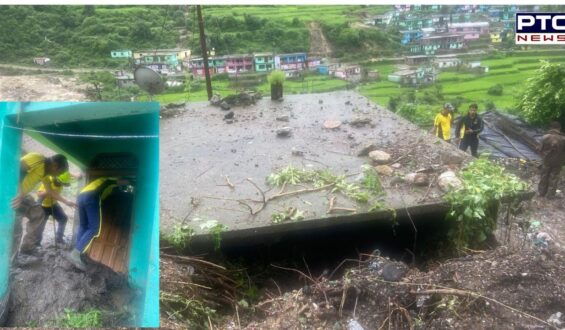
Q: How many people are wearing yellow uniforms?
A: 4